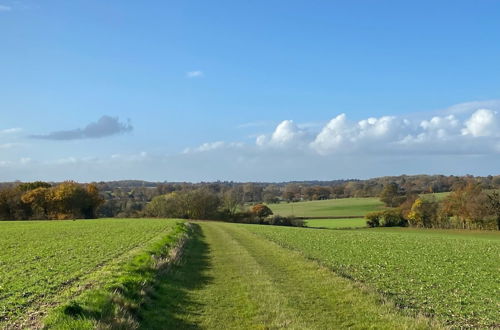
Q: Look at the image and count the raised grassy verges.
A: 1